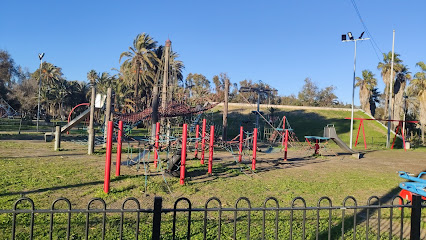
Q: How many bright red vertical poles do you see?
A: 11